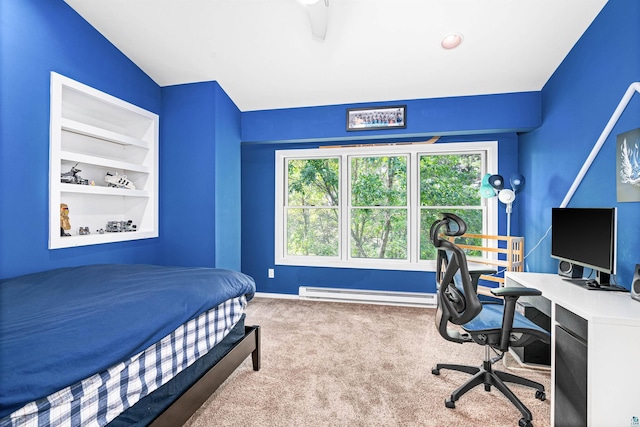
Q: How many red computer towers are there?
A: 0